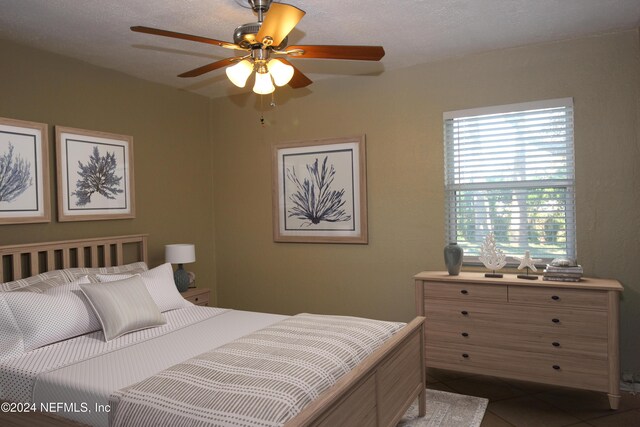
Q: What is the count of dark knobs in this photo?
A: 9